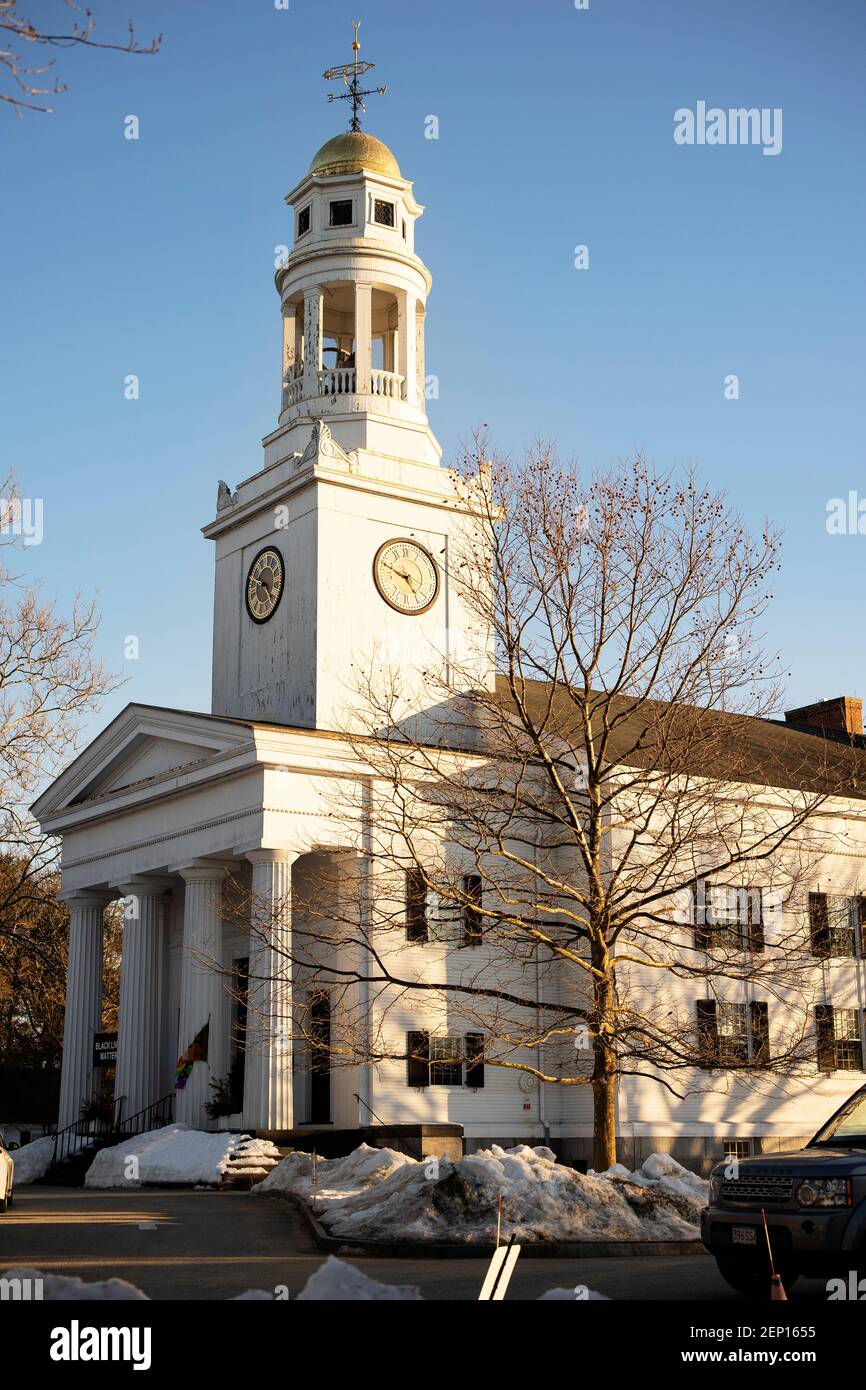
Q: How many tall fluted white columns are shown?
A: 4